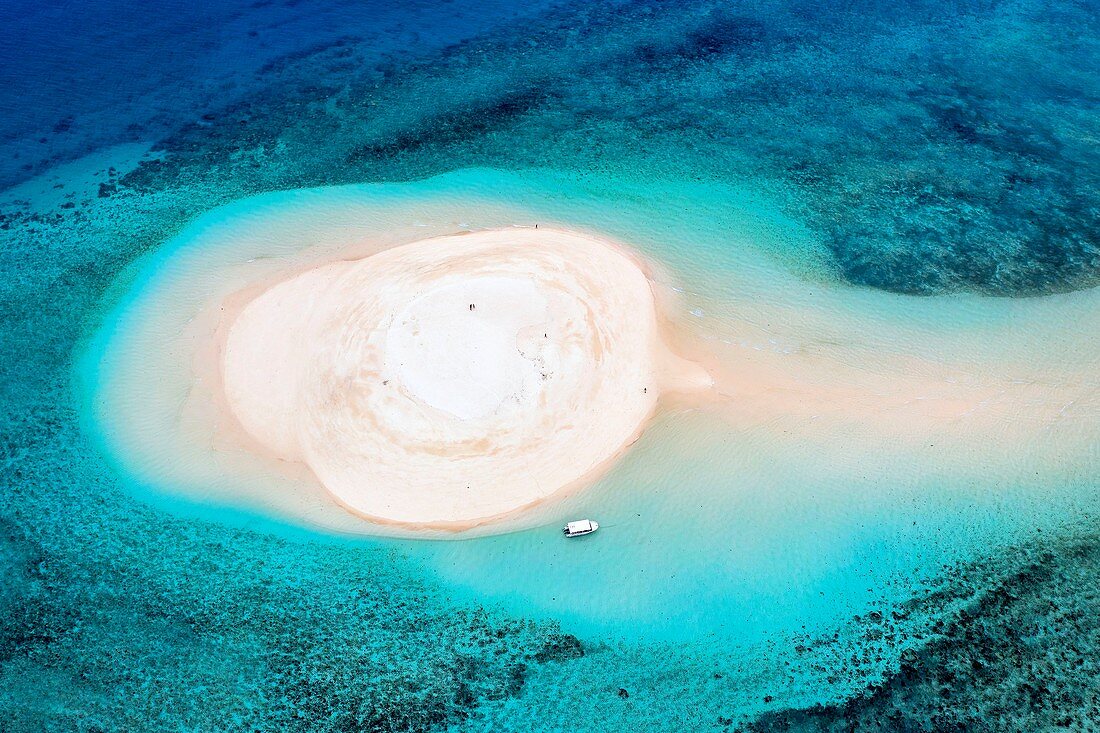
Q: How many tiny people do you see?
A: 5